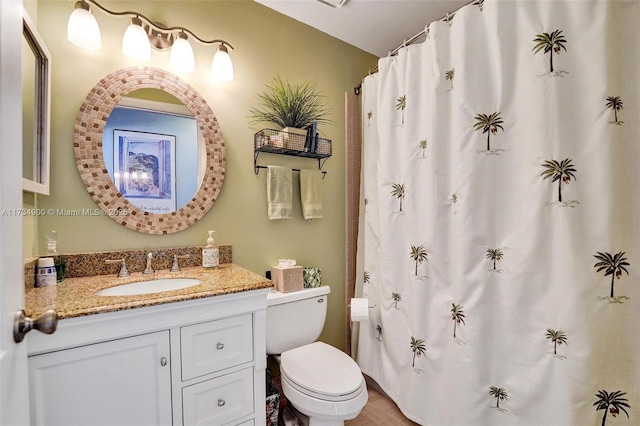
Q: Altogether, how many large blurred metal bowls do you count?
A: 0